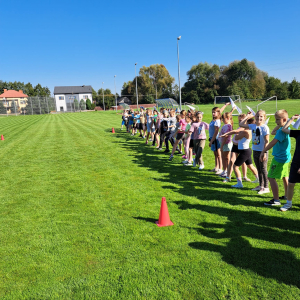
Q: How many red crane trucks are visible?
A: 0